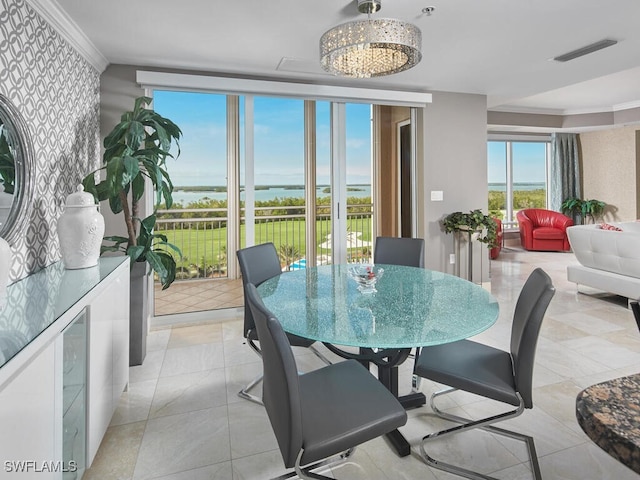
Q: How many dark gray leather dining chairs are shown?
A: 4